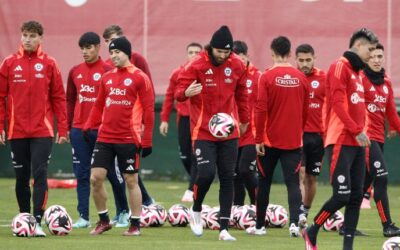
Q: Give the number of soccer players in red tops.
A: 11